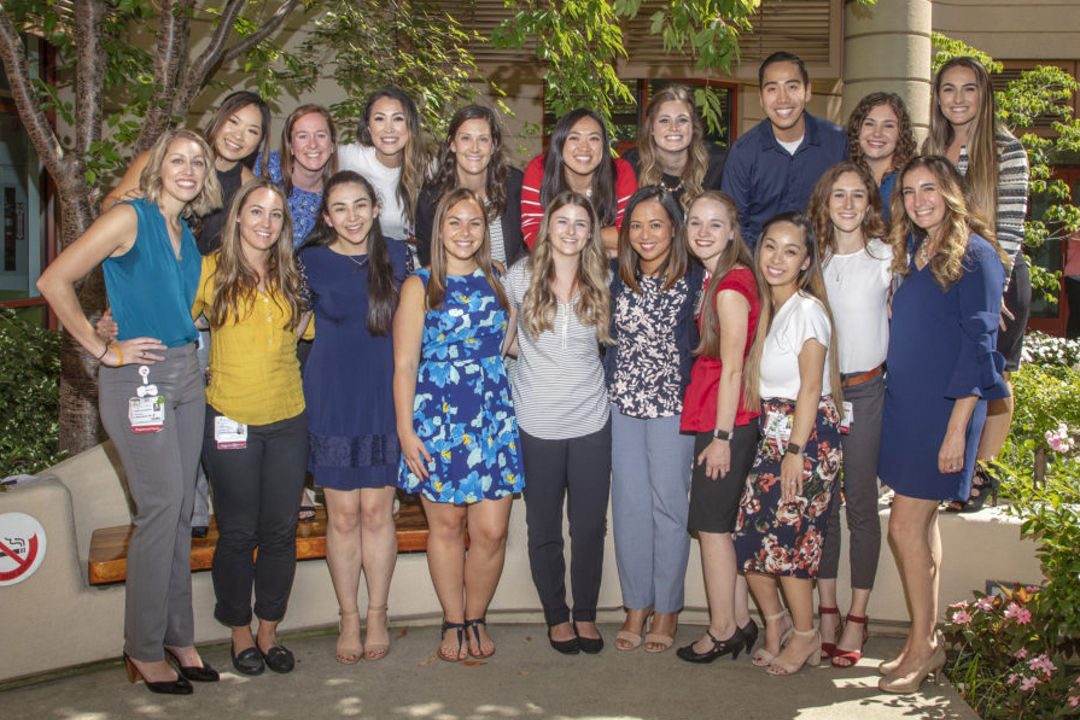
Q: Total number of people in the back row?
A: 9